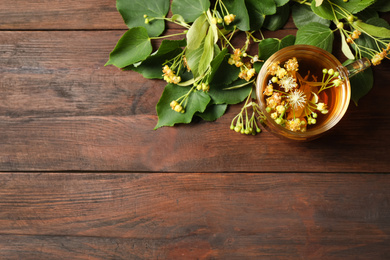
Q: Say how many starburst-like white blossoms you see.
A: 2